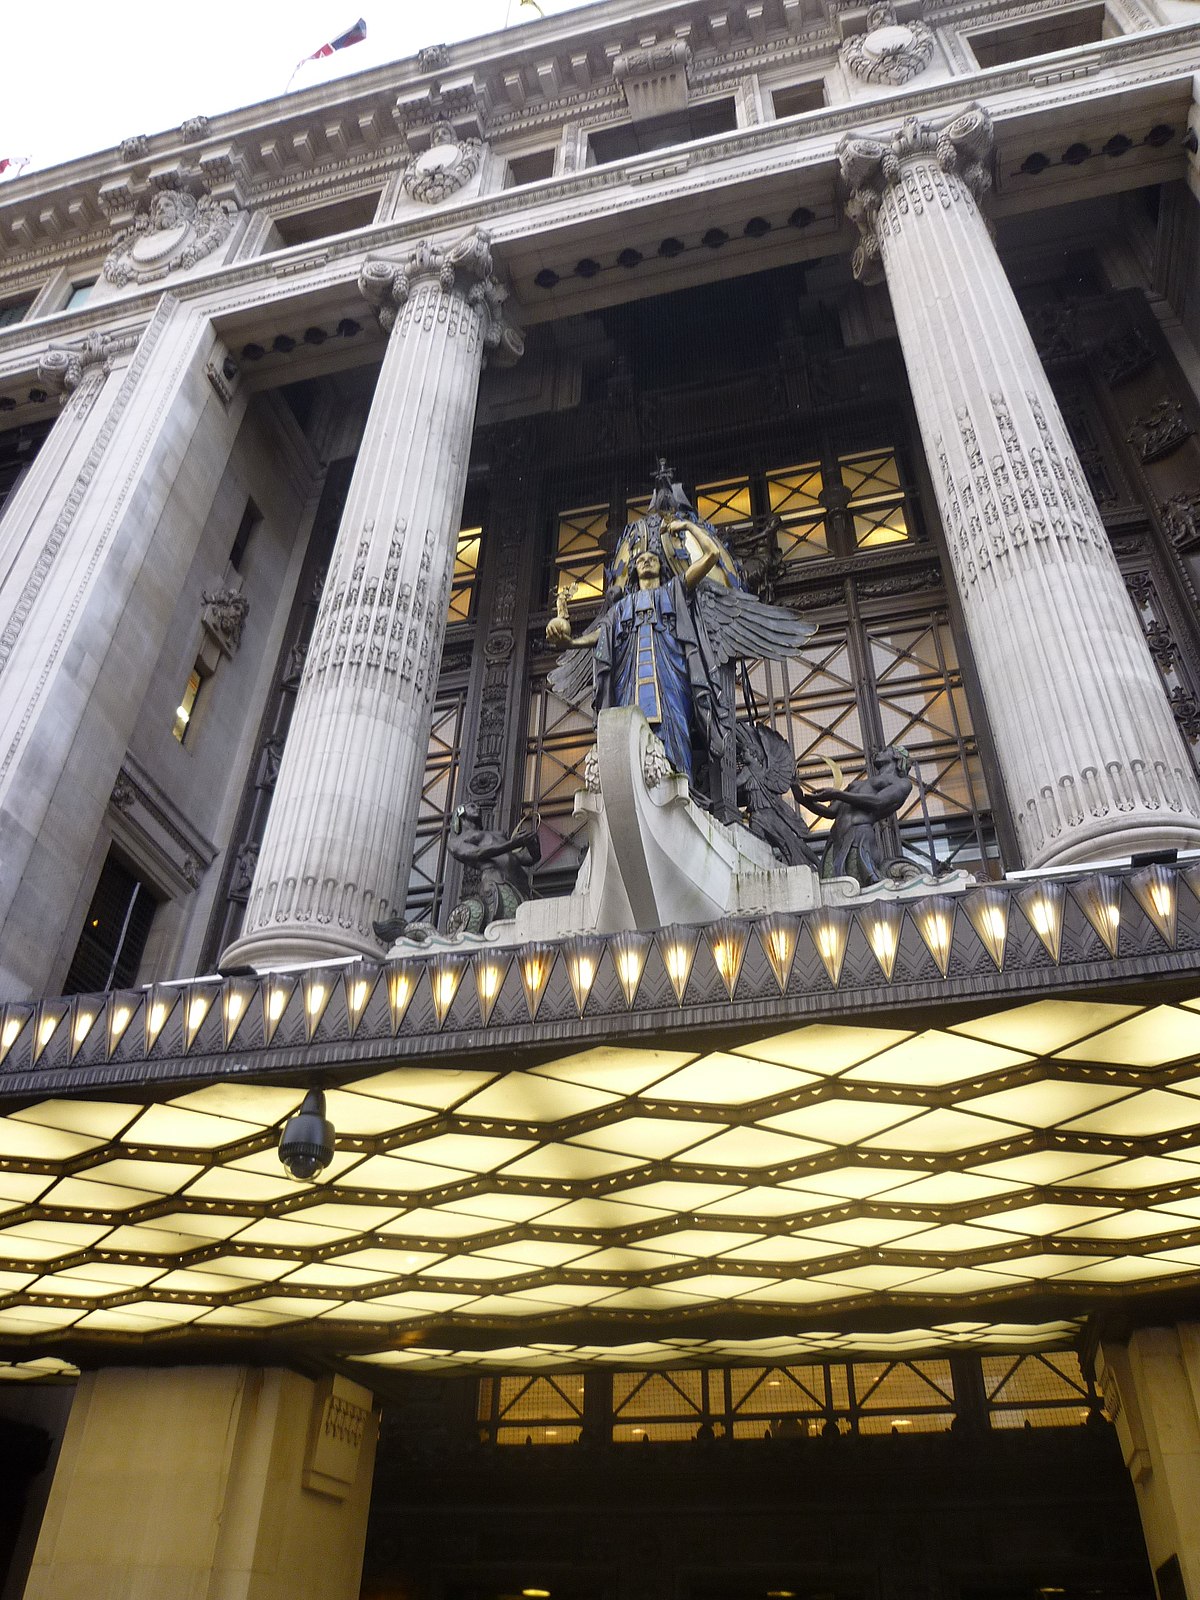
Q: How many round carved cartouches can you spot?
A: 3